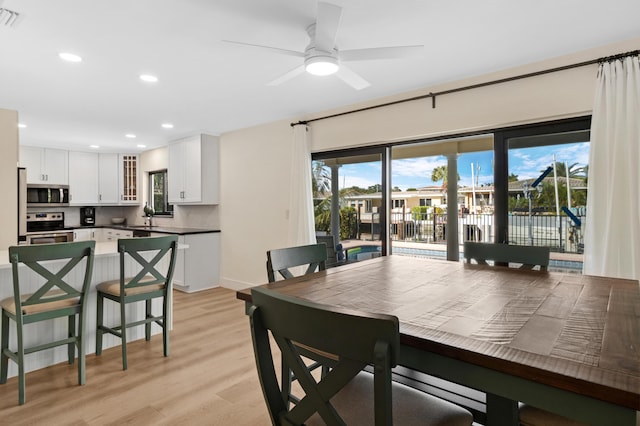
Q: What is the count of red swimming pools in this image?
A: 0